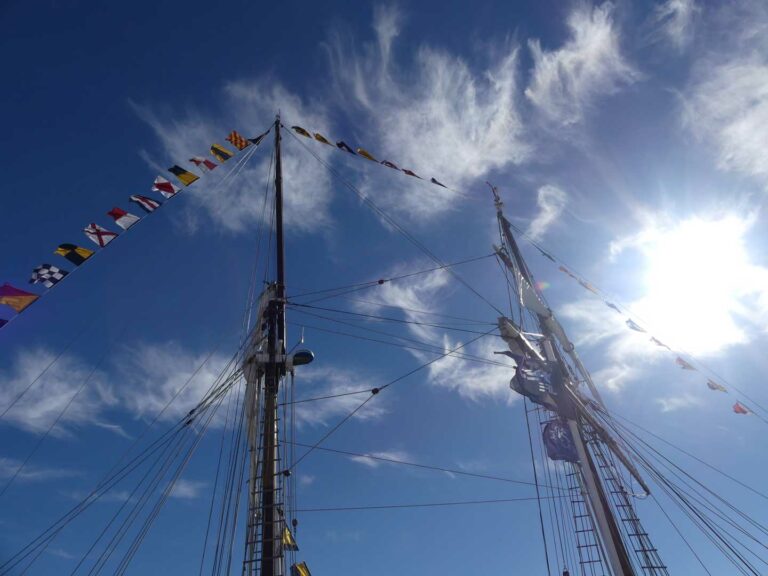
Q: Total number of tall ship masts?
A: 2